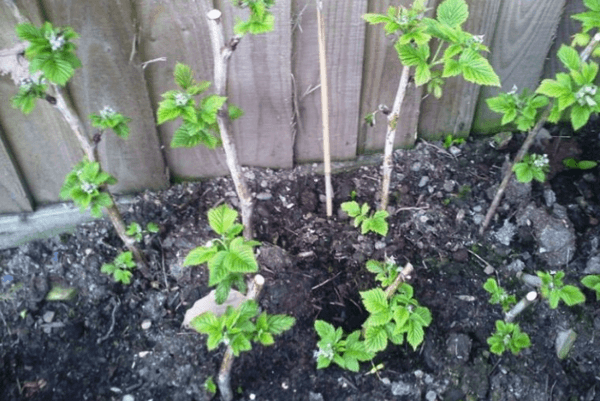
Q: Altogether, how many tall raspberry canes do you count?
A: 4